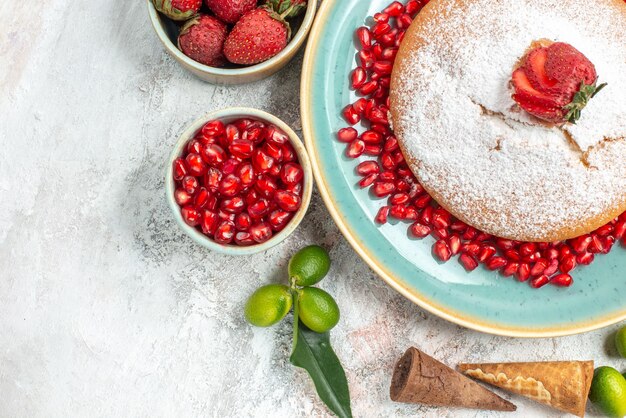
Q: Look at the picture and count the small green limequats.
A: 5